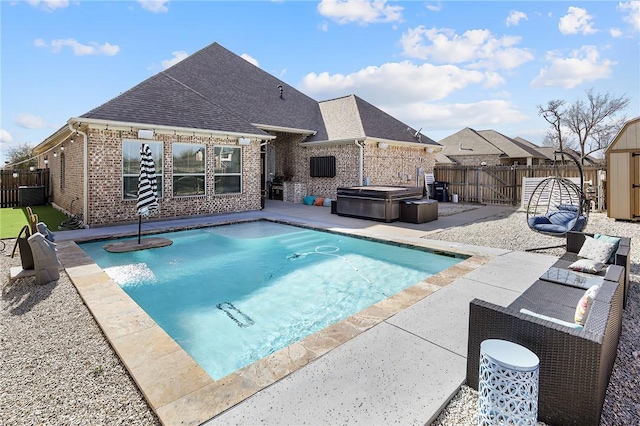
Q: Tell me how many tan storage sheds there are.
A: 1